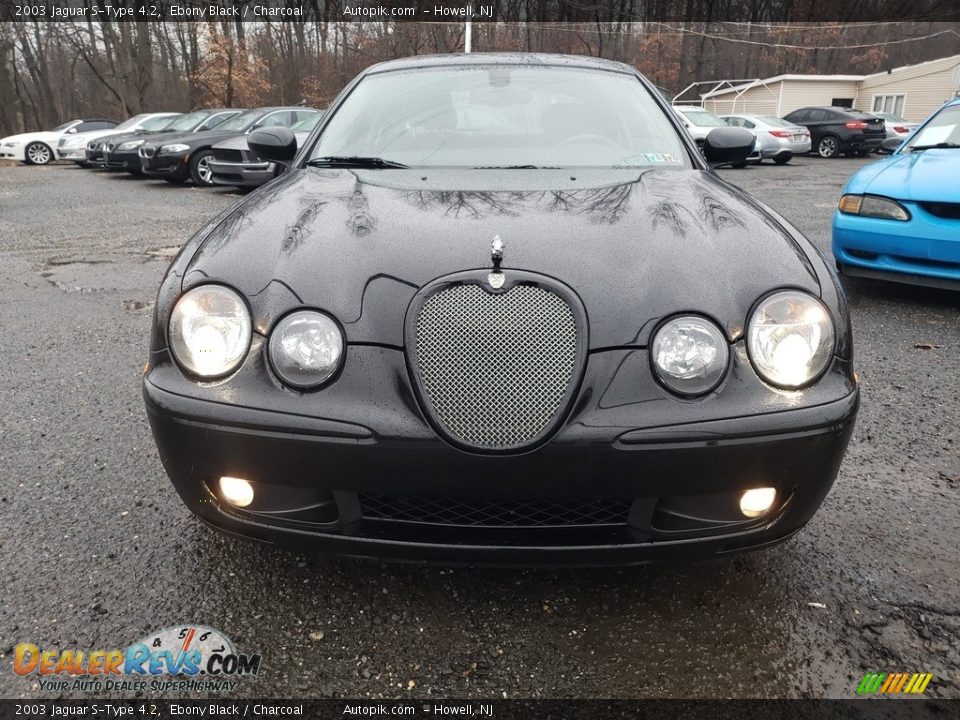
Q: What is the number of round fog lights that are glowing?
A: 2